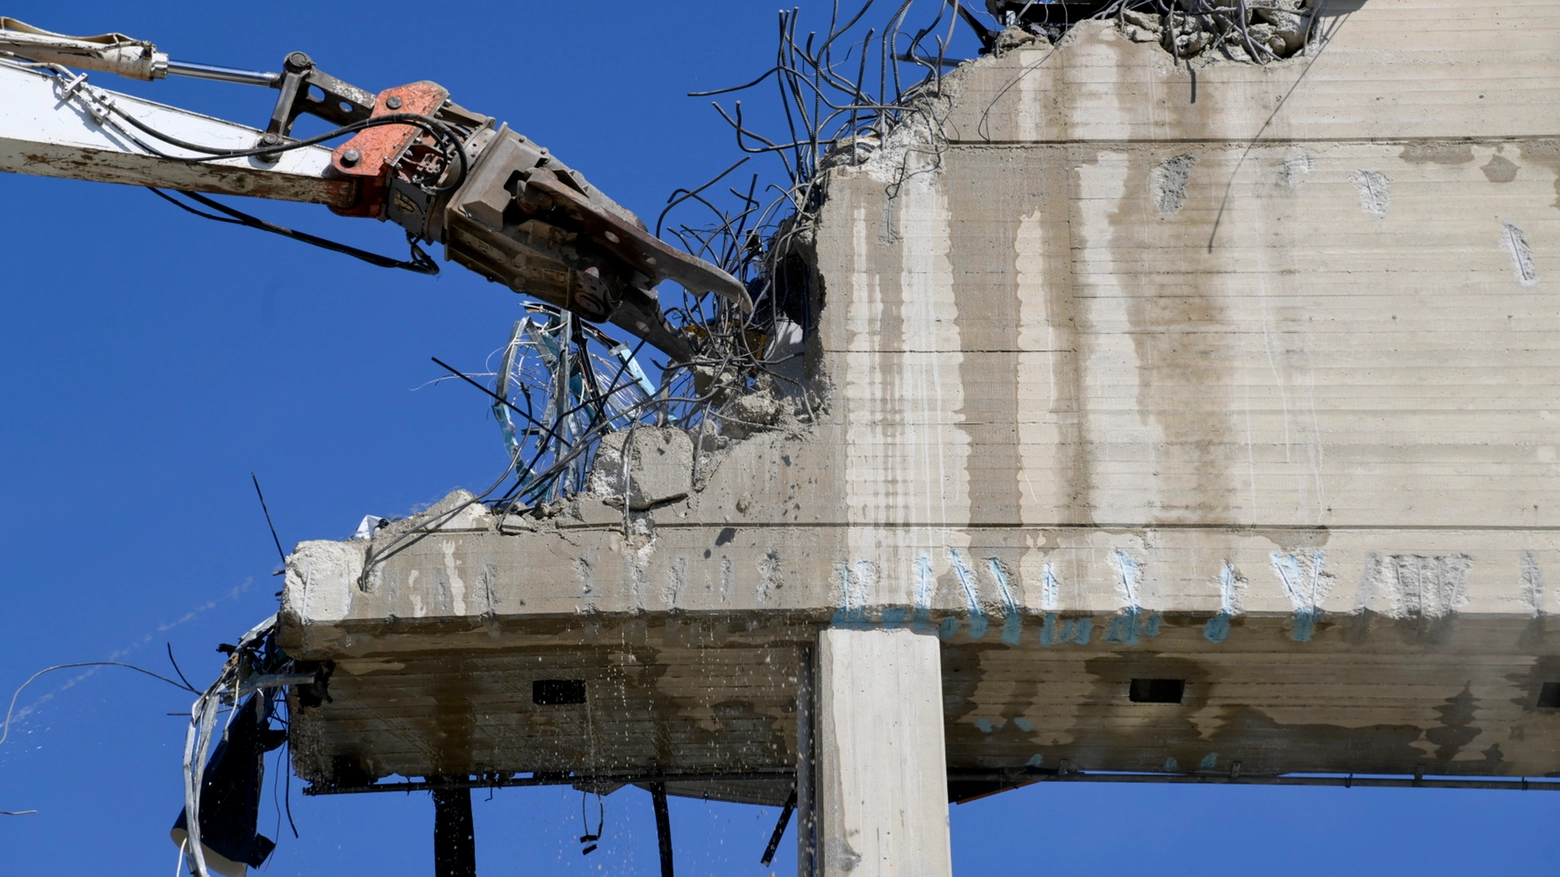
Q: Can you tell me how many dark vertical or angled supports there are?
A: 3